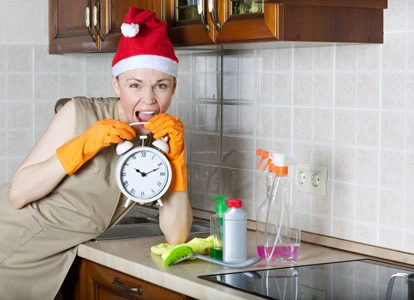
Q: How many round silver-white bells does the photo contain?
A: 2